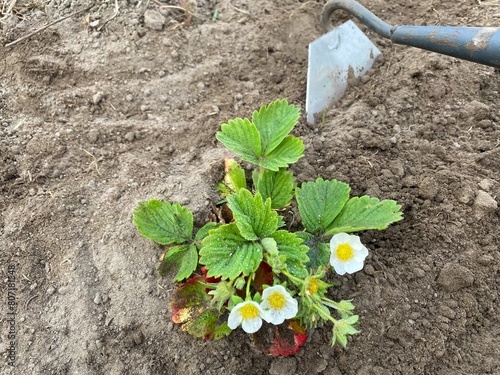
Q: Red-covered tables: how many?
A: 0